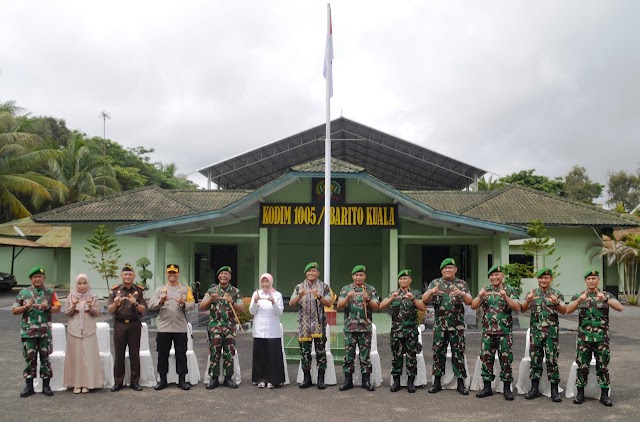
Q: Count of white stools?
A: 13